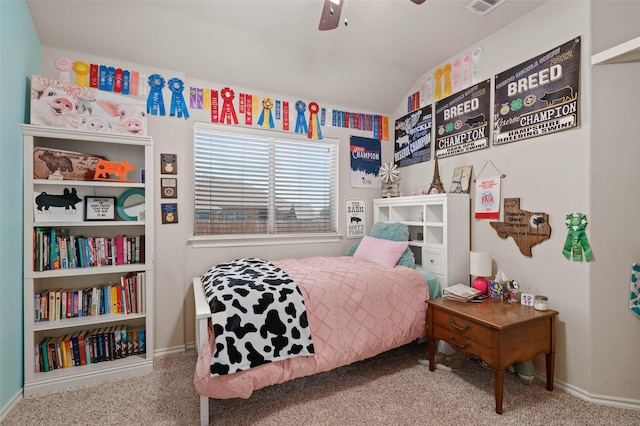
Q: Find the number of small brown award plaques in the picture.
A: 3